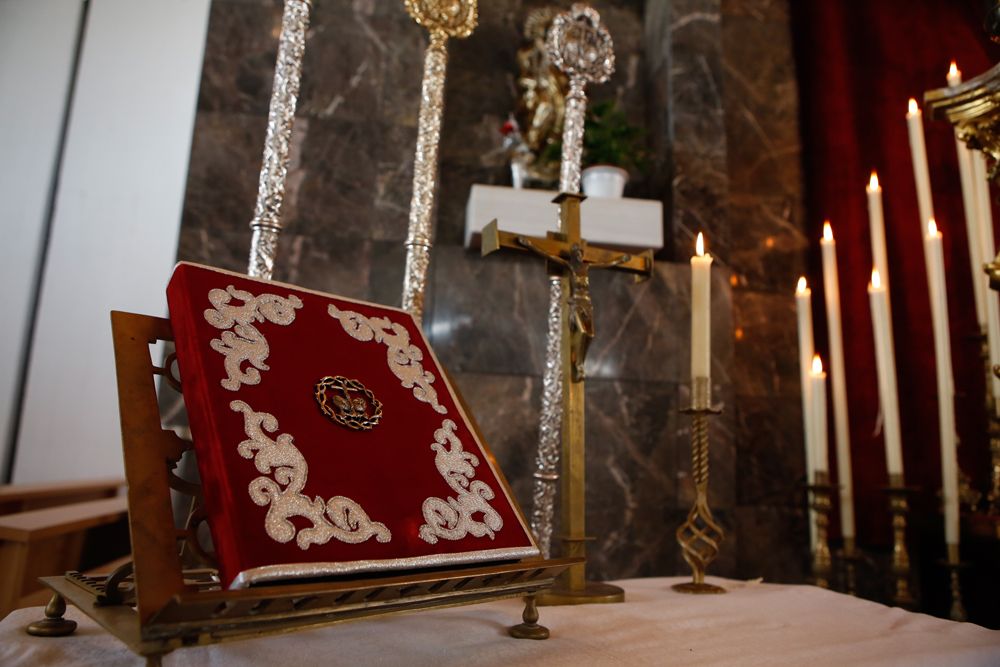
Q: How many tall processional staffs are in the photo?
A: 3